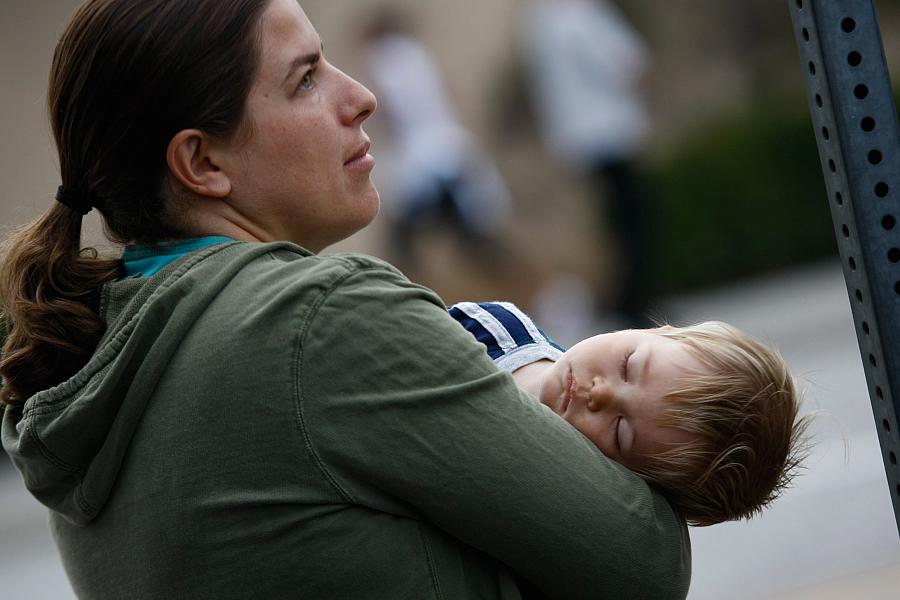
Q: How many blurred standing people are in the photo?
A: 2